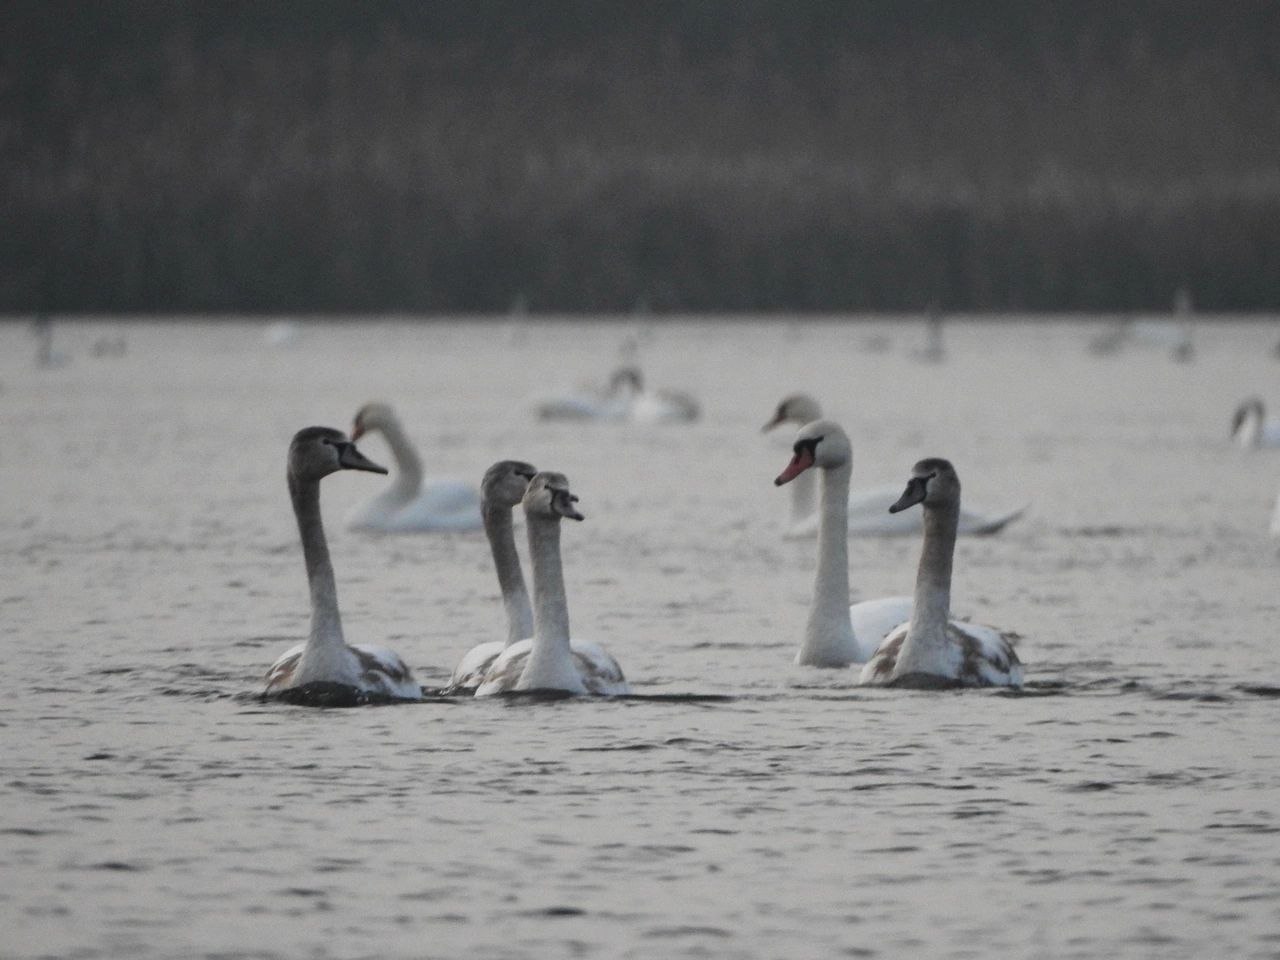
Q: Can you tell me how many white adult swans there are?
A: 3